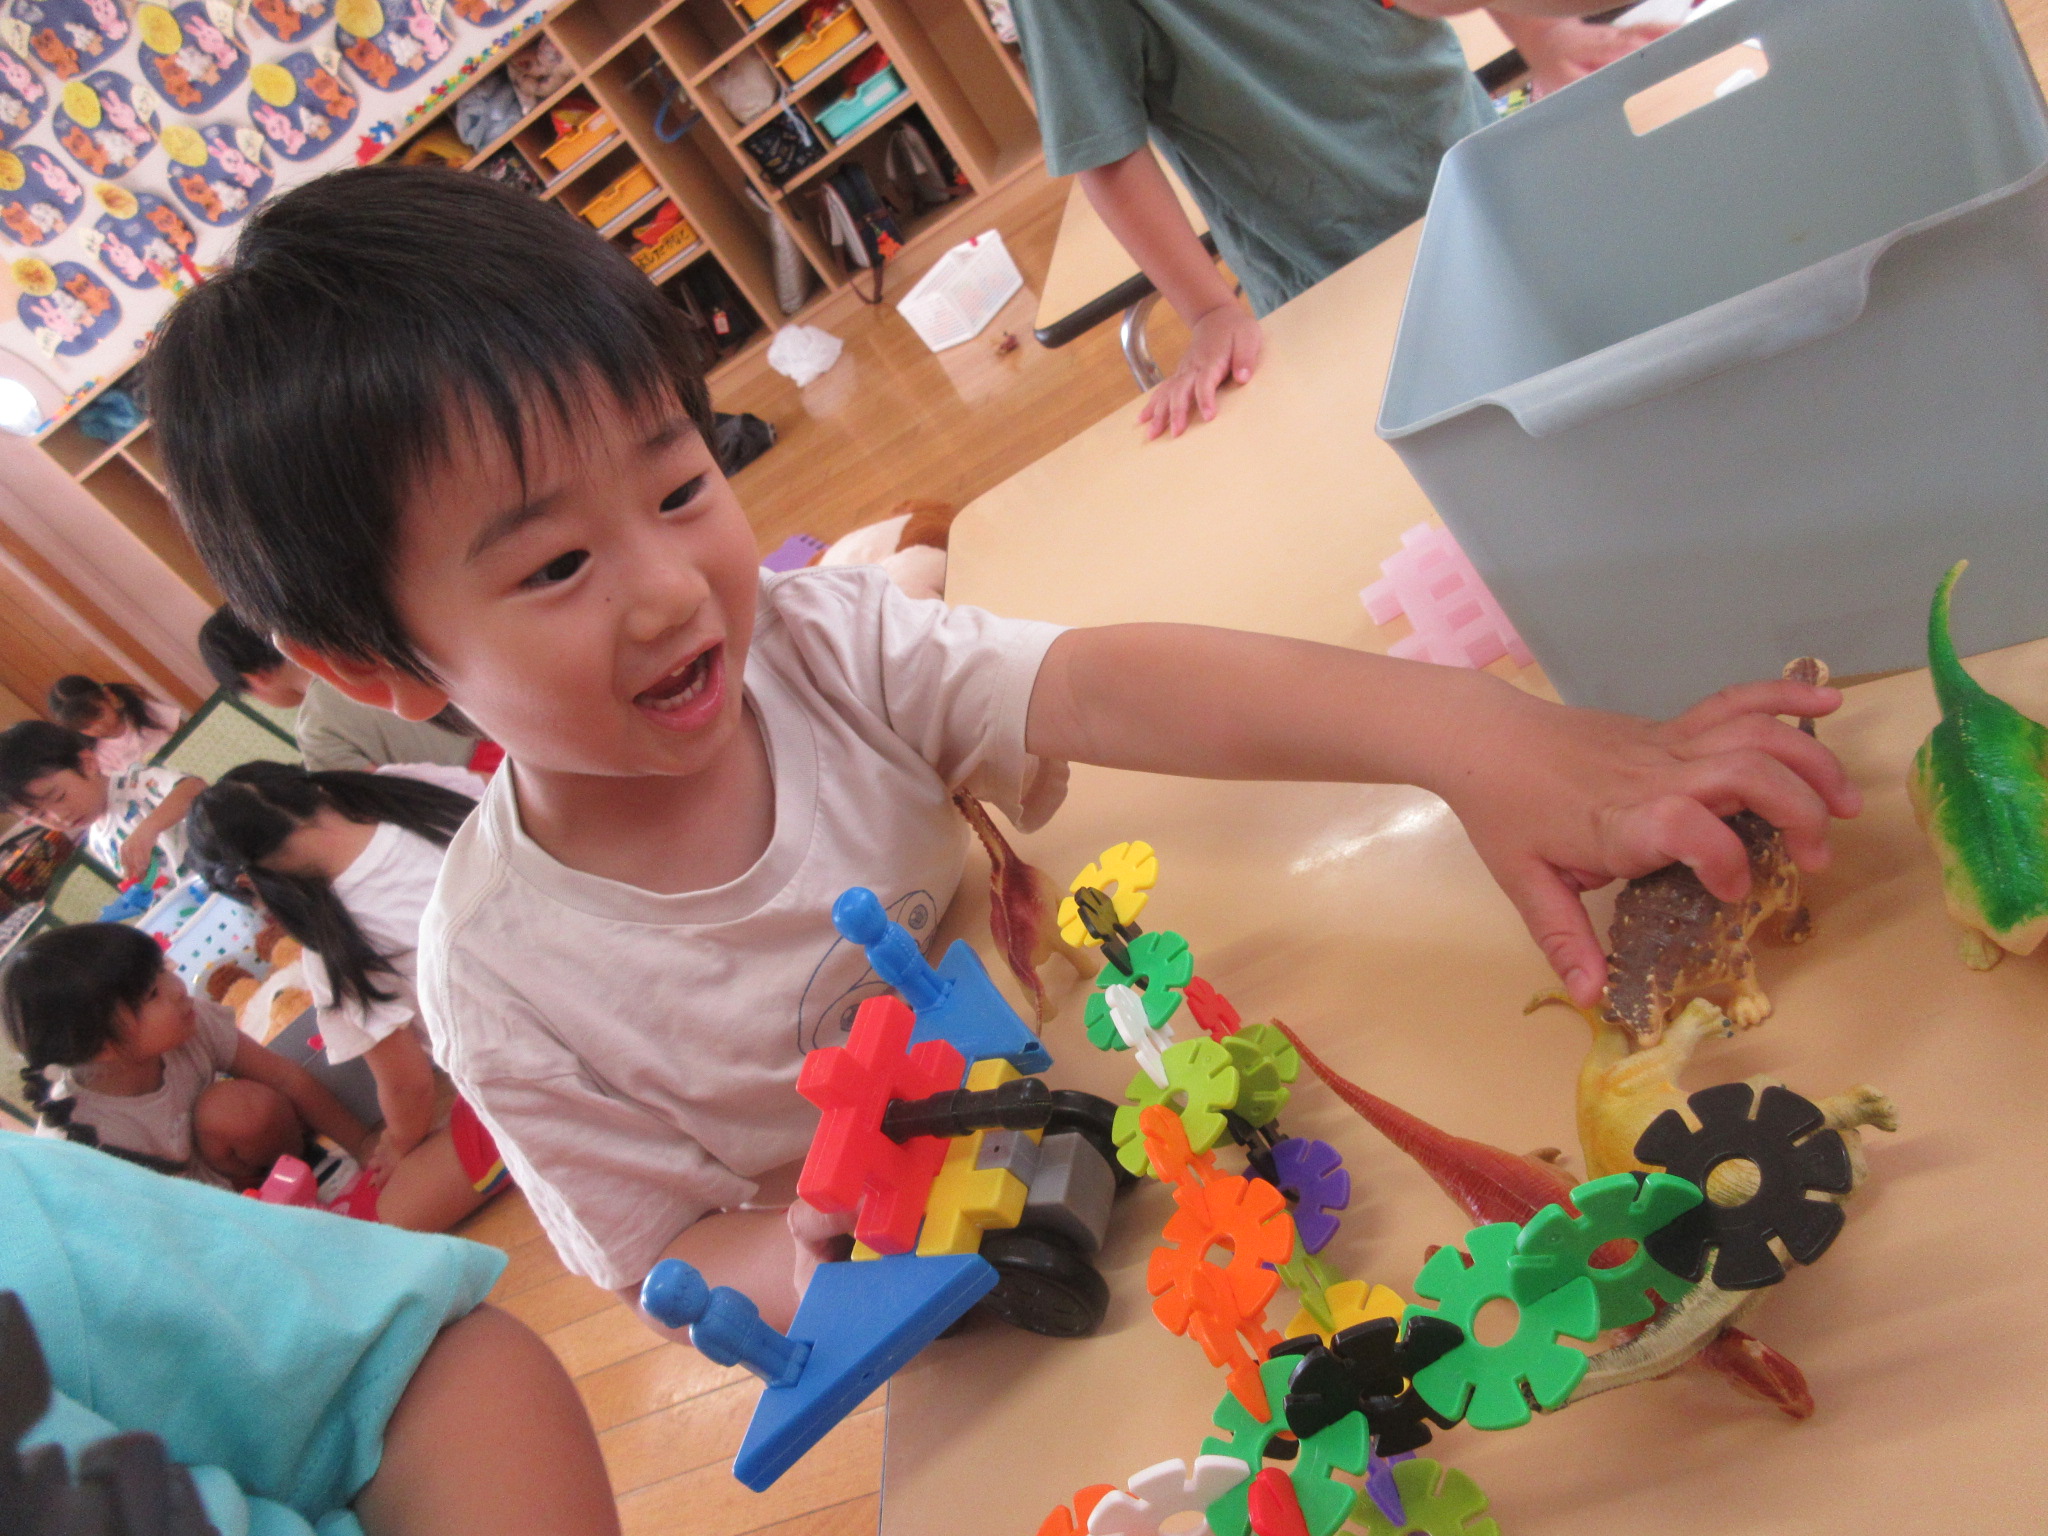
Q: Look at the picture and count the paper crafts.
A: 12